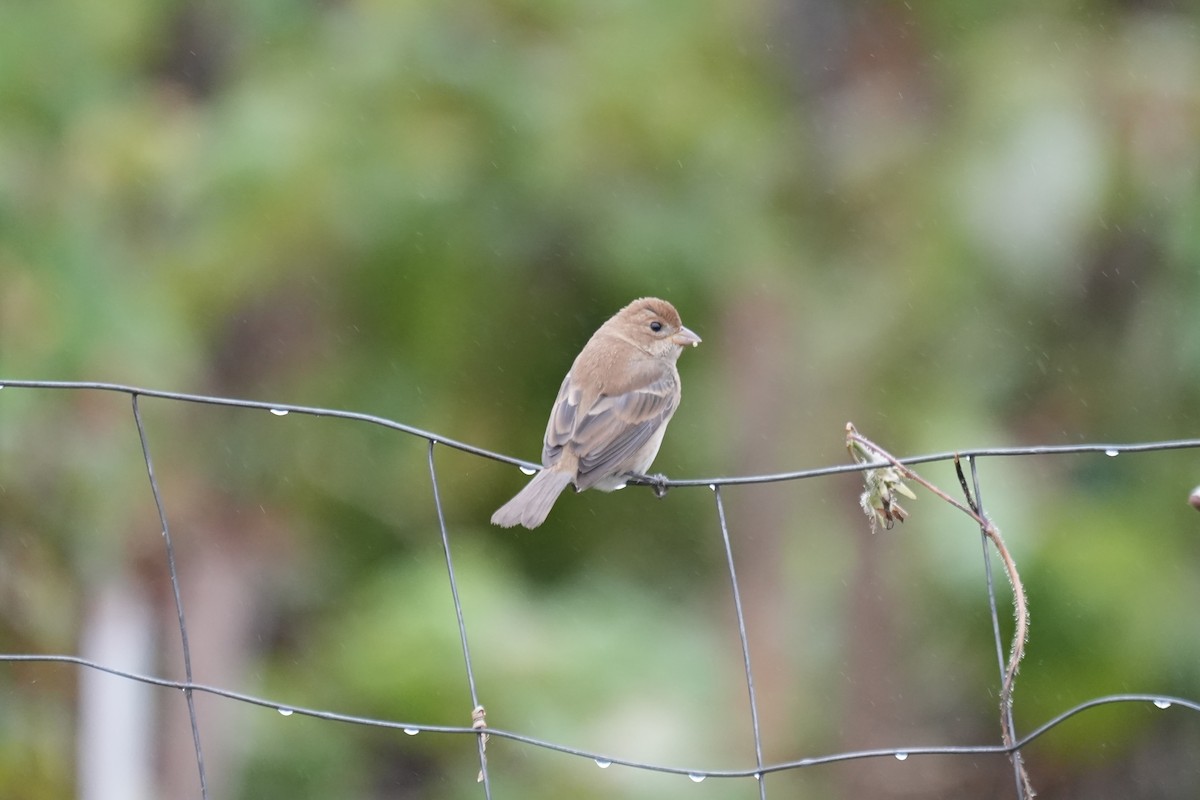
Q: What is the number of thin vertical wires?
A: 4